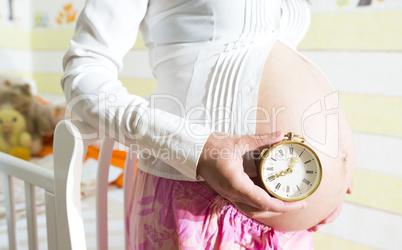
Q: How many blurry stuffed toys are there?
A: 2